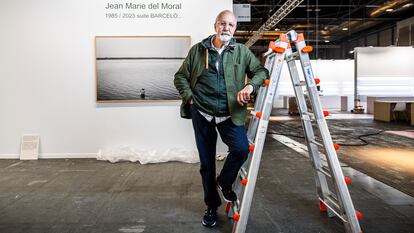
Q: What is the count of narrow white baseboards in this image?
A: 1